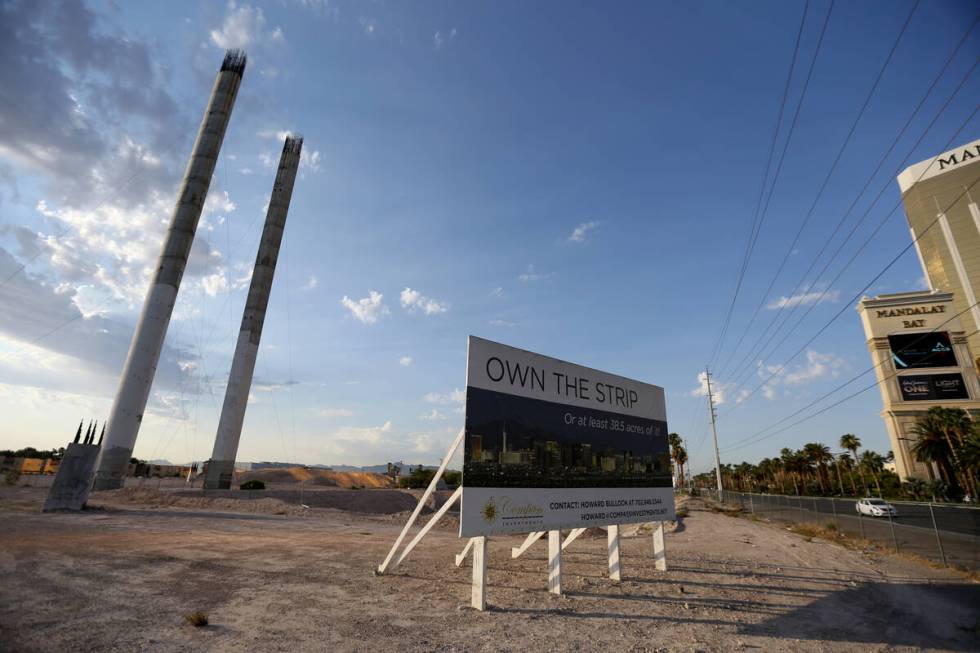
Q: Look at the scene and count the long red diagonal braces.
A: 0